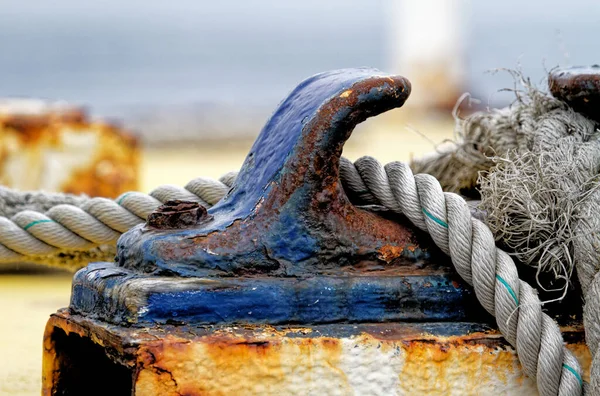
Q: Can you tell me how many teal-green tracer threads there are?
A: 5